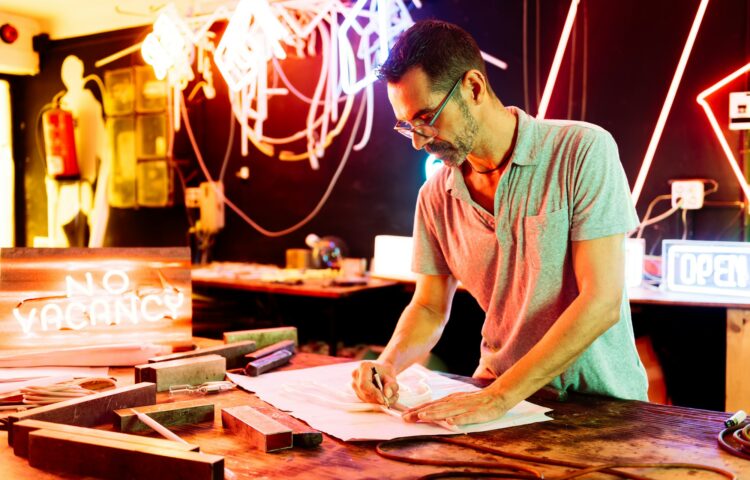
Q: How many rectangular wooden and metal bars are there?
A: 12